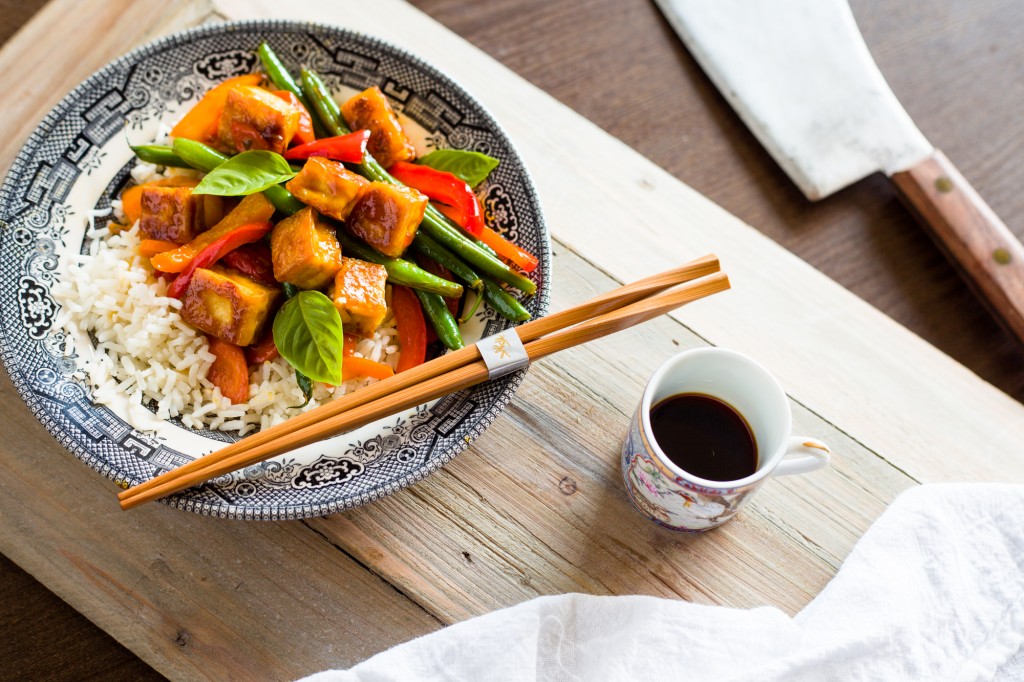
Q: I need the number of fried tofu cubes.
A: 8